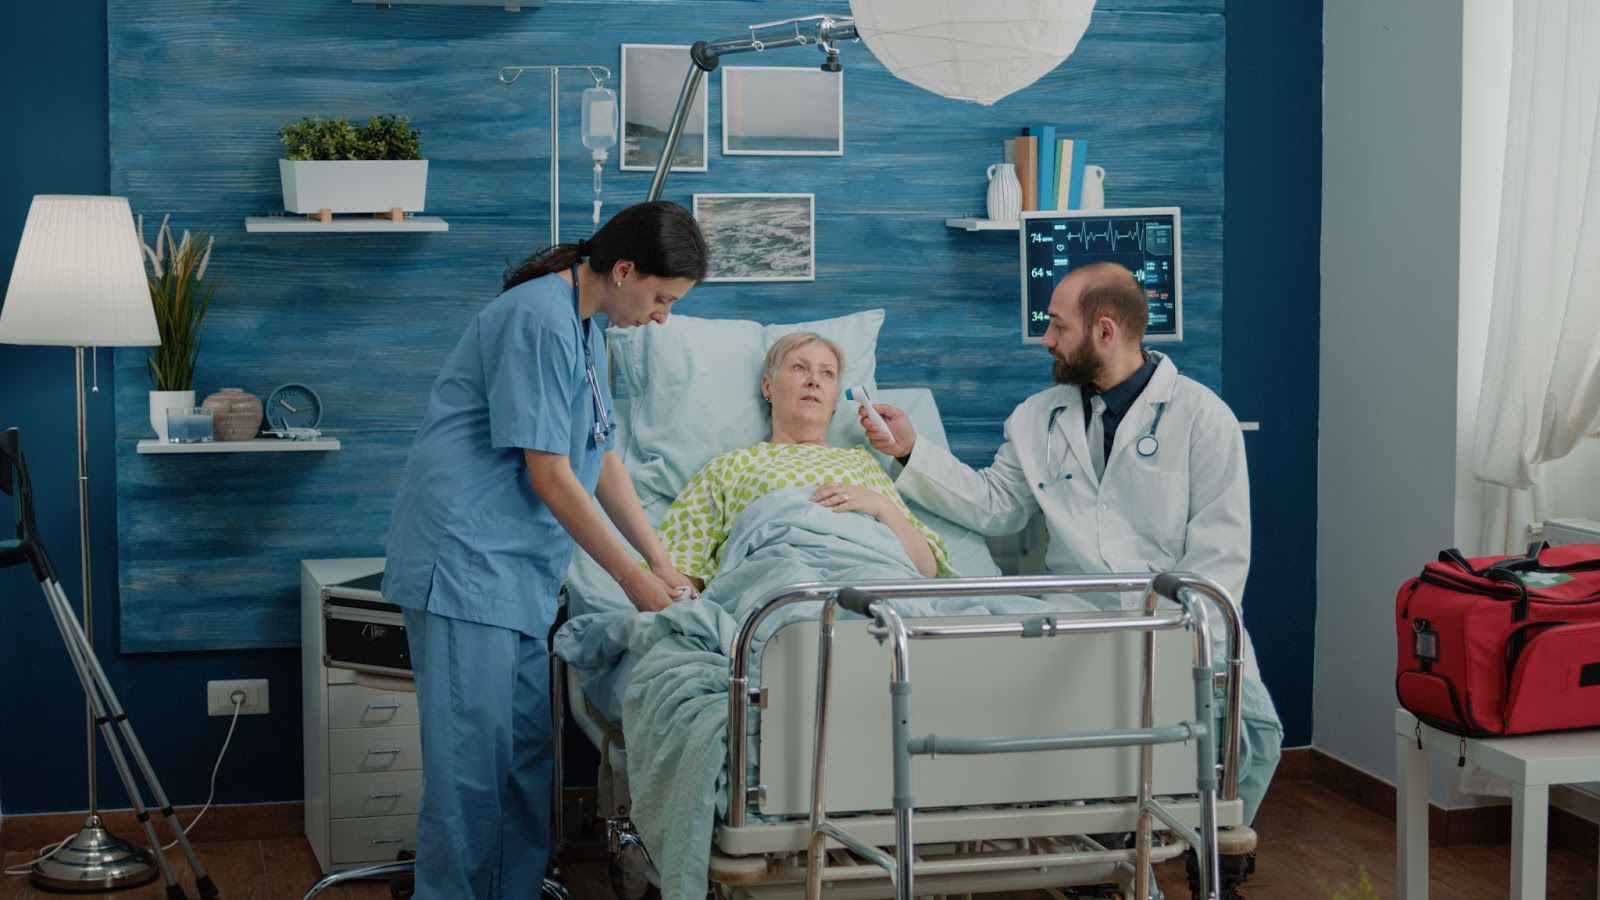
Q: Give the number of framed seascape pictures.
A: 3